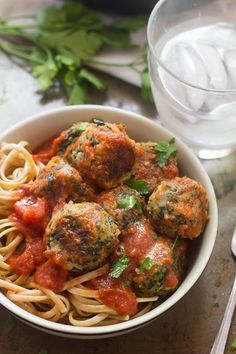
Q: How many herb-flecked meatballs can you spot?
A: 8